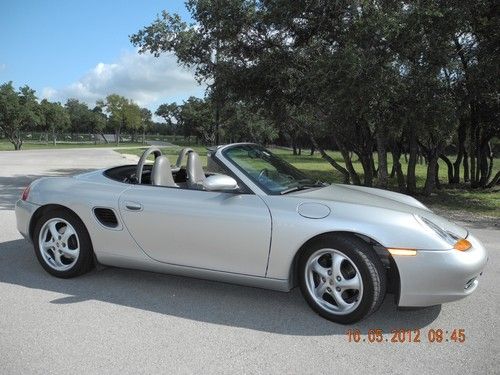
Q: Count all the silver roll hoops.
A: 2